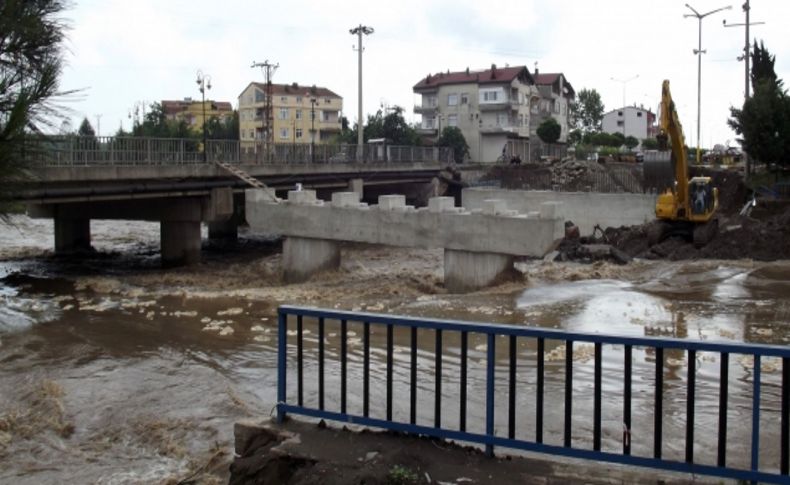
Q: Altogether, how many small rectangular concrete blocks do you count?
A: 7